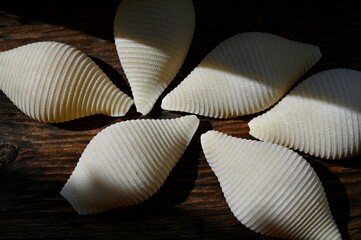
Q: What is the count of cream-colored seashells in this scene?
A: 6